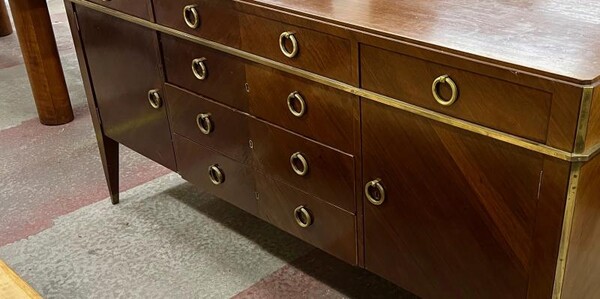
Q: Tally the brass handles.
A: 11